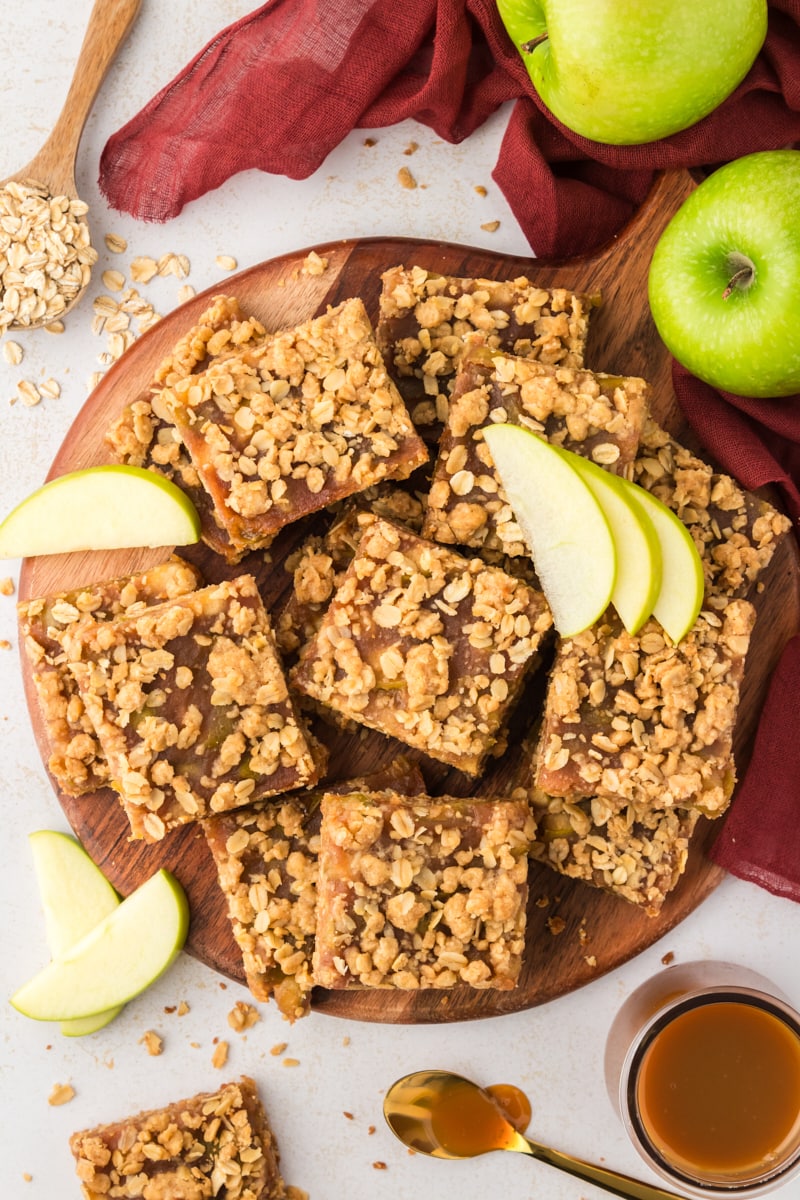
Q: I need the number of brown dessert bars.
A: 14